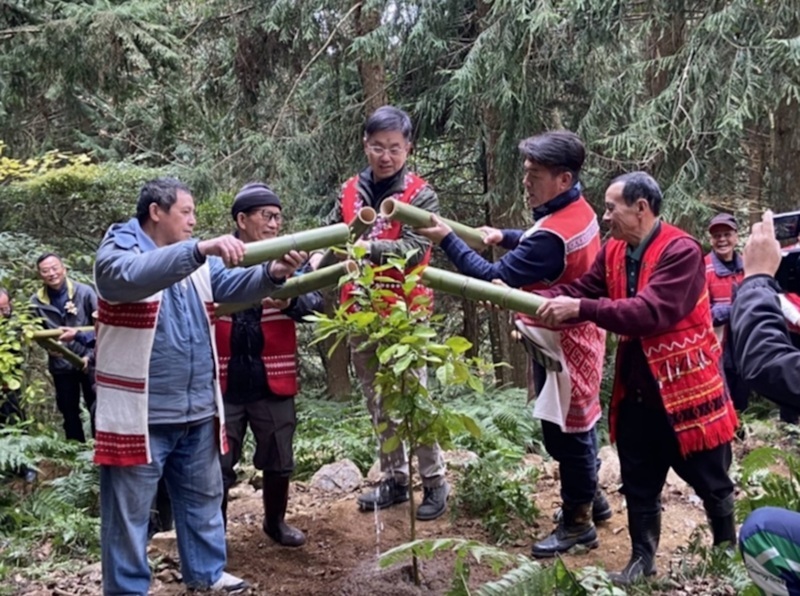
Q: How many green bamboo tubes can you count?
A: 7